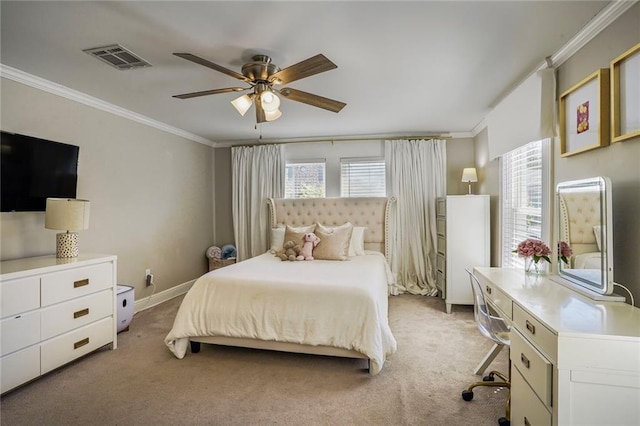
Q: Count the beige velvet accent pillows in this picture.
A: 2